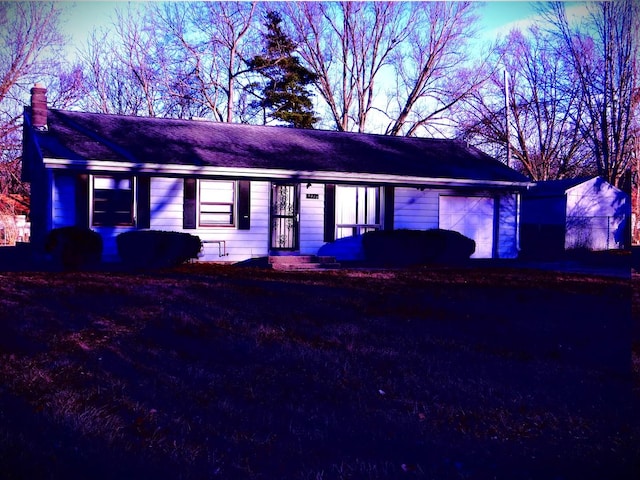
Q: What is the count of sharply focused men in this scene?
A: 0